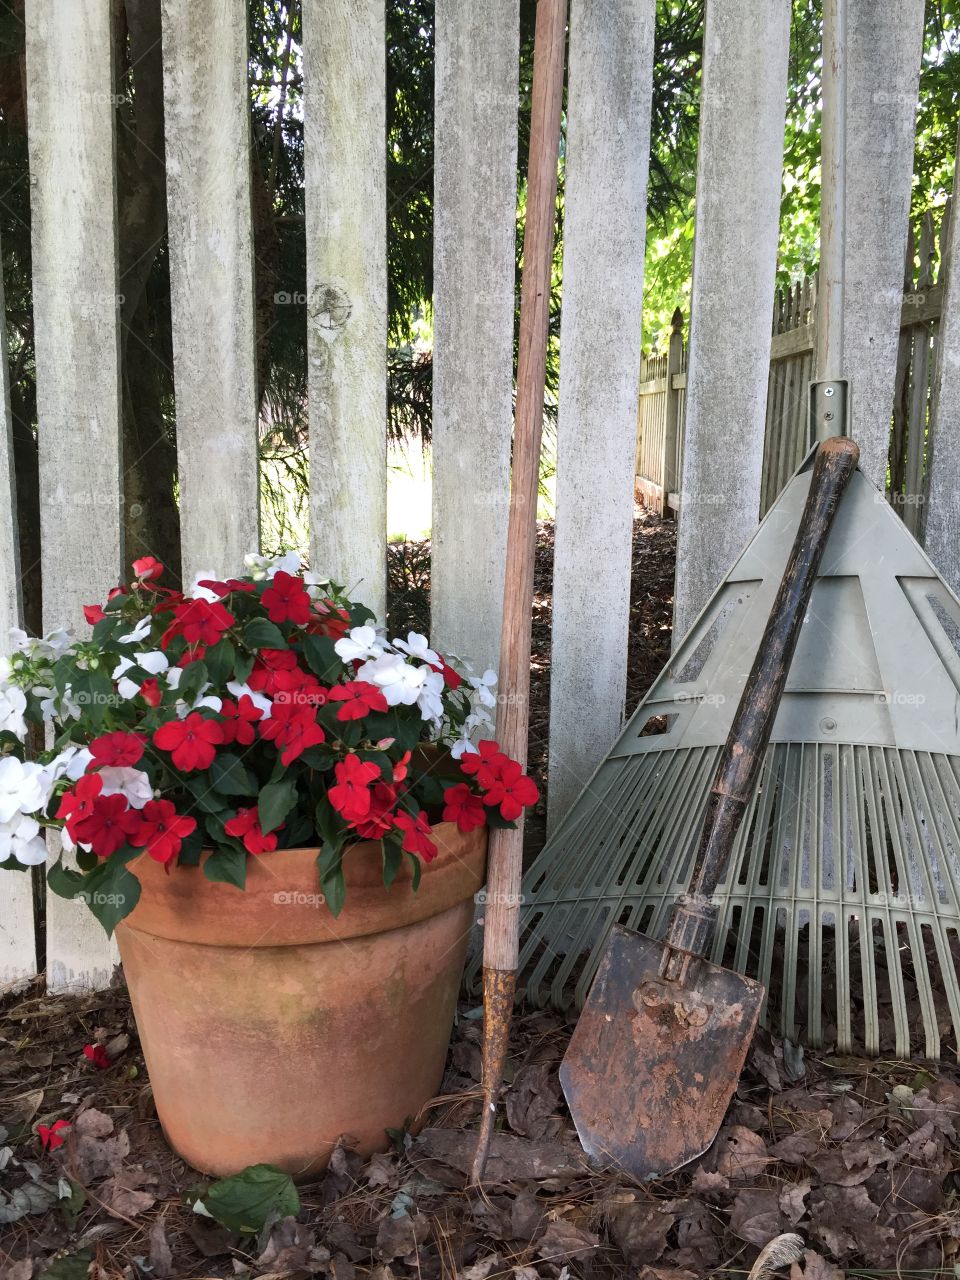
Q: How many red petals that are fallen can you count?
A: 2